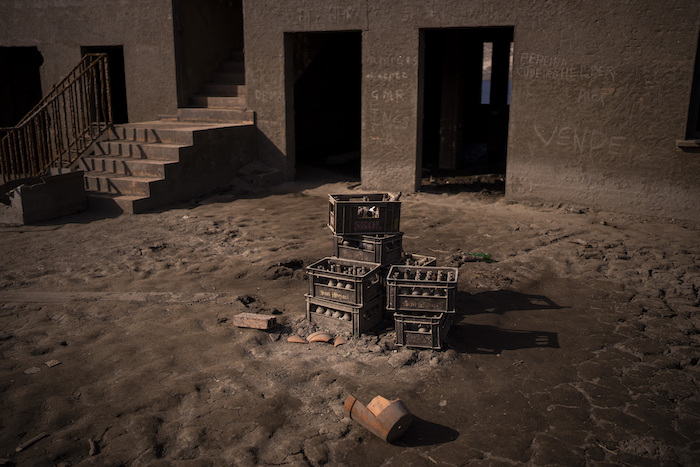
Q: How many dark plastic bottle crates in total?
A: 7